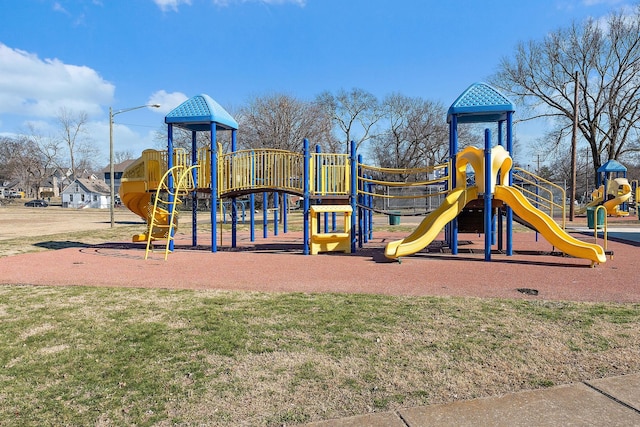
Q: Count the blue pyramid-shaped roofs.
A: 3